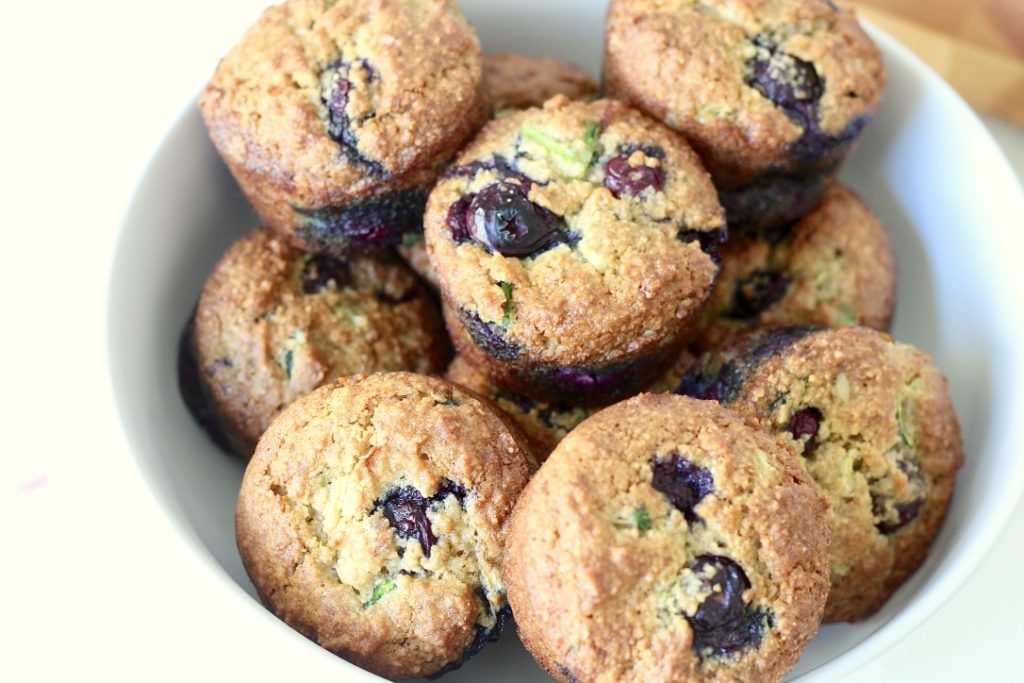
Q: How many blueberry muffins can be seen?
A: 10